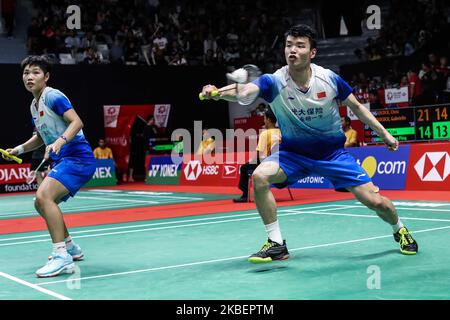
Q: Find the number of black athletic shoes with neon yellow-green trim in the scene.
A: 2